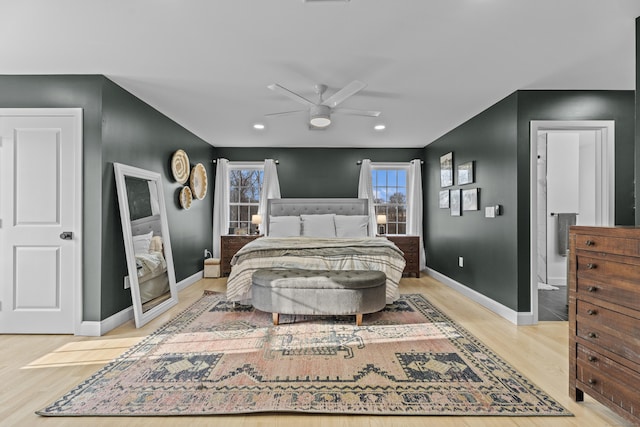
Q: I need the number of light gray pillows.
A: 3